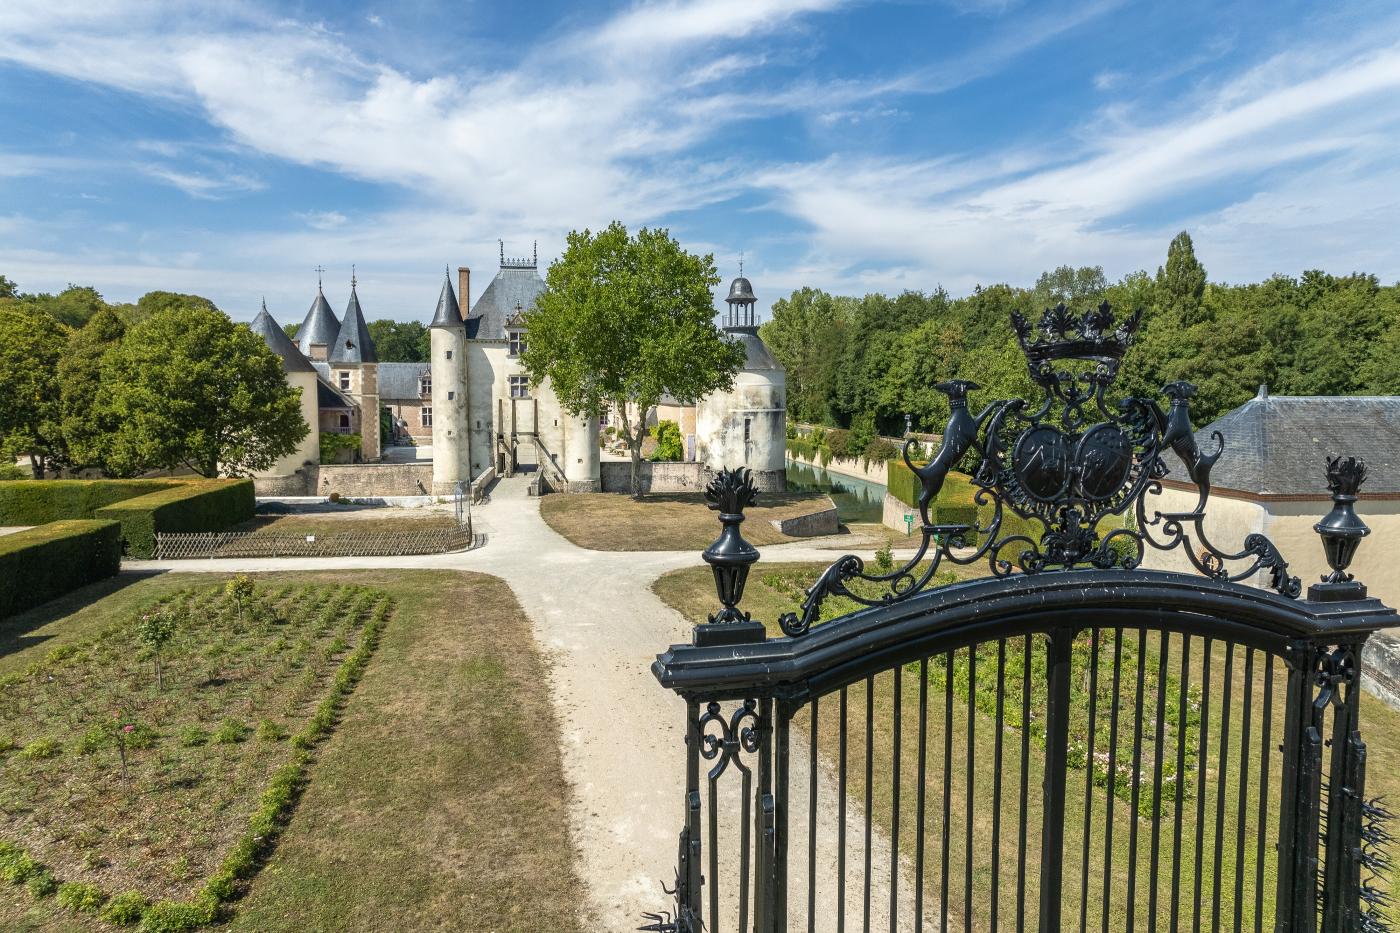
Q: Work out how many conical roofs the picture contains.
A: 4